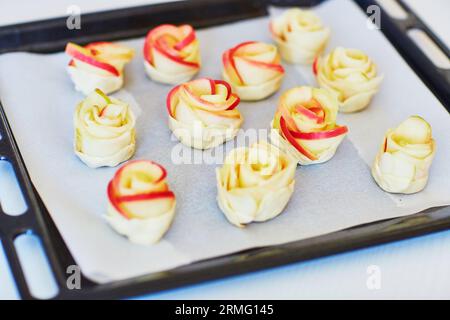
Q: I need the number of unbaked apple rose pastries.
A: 11